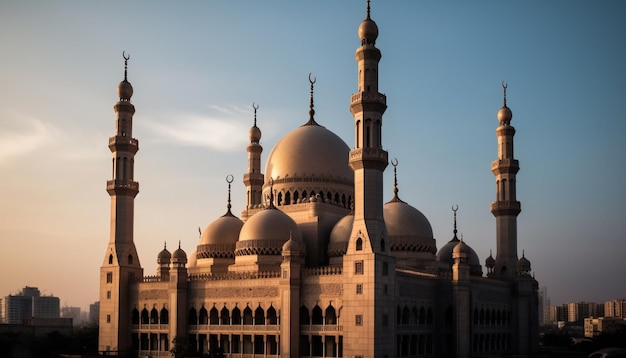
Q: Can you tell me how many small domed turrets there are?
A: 6